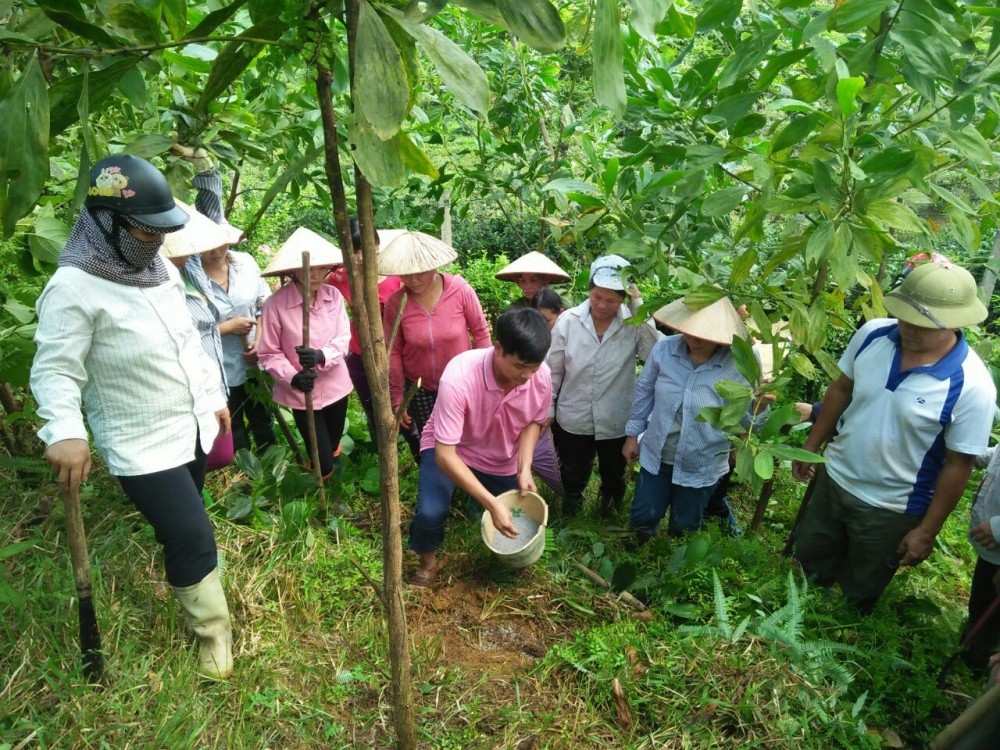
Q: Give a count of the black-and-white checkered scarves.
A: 1